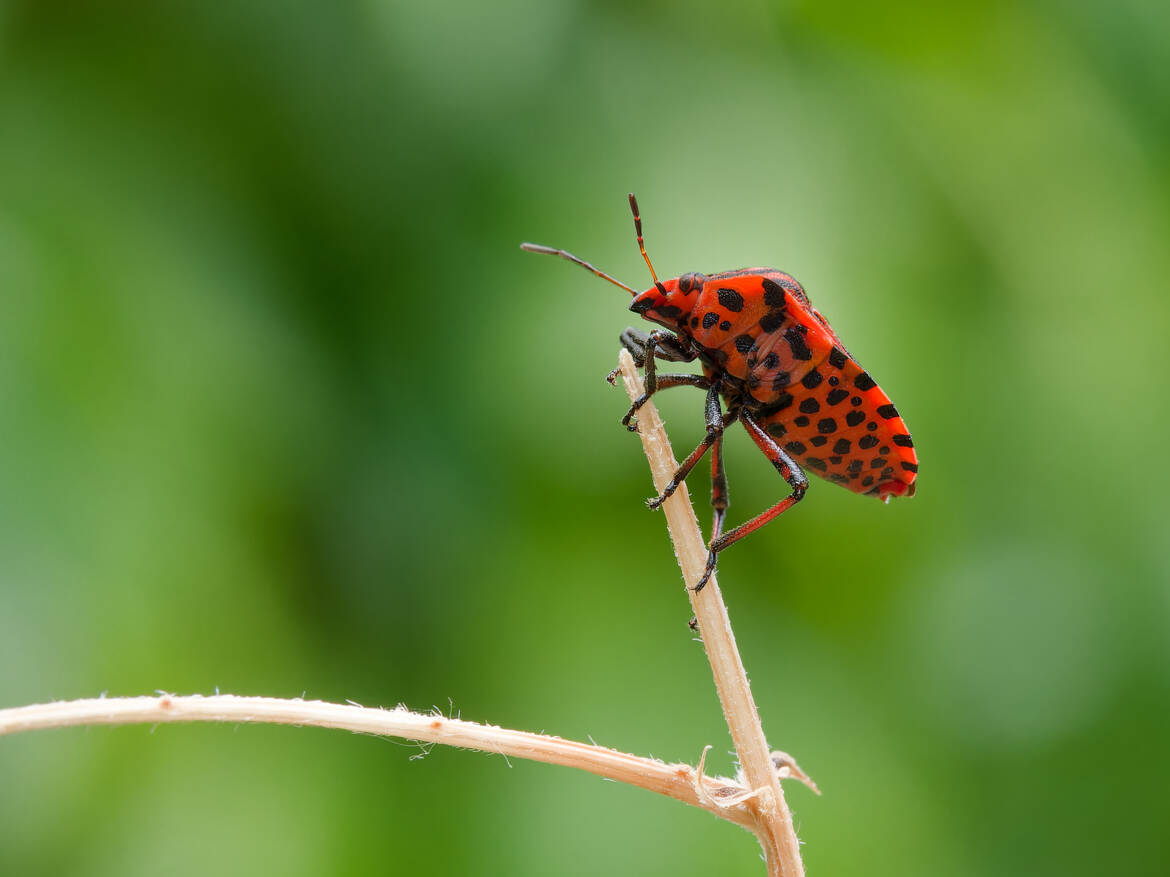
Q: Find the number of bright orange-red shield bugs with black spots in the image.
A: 1